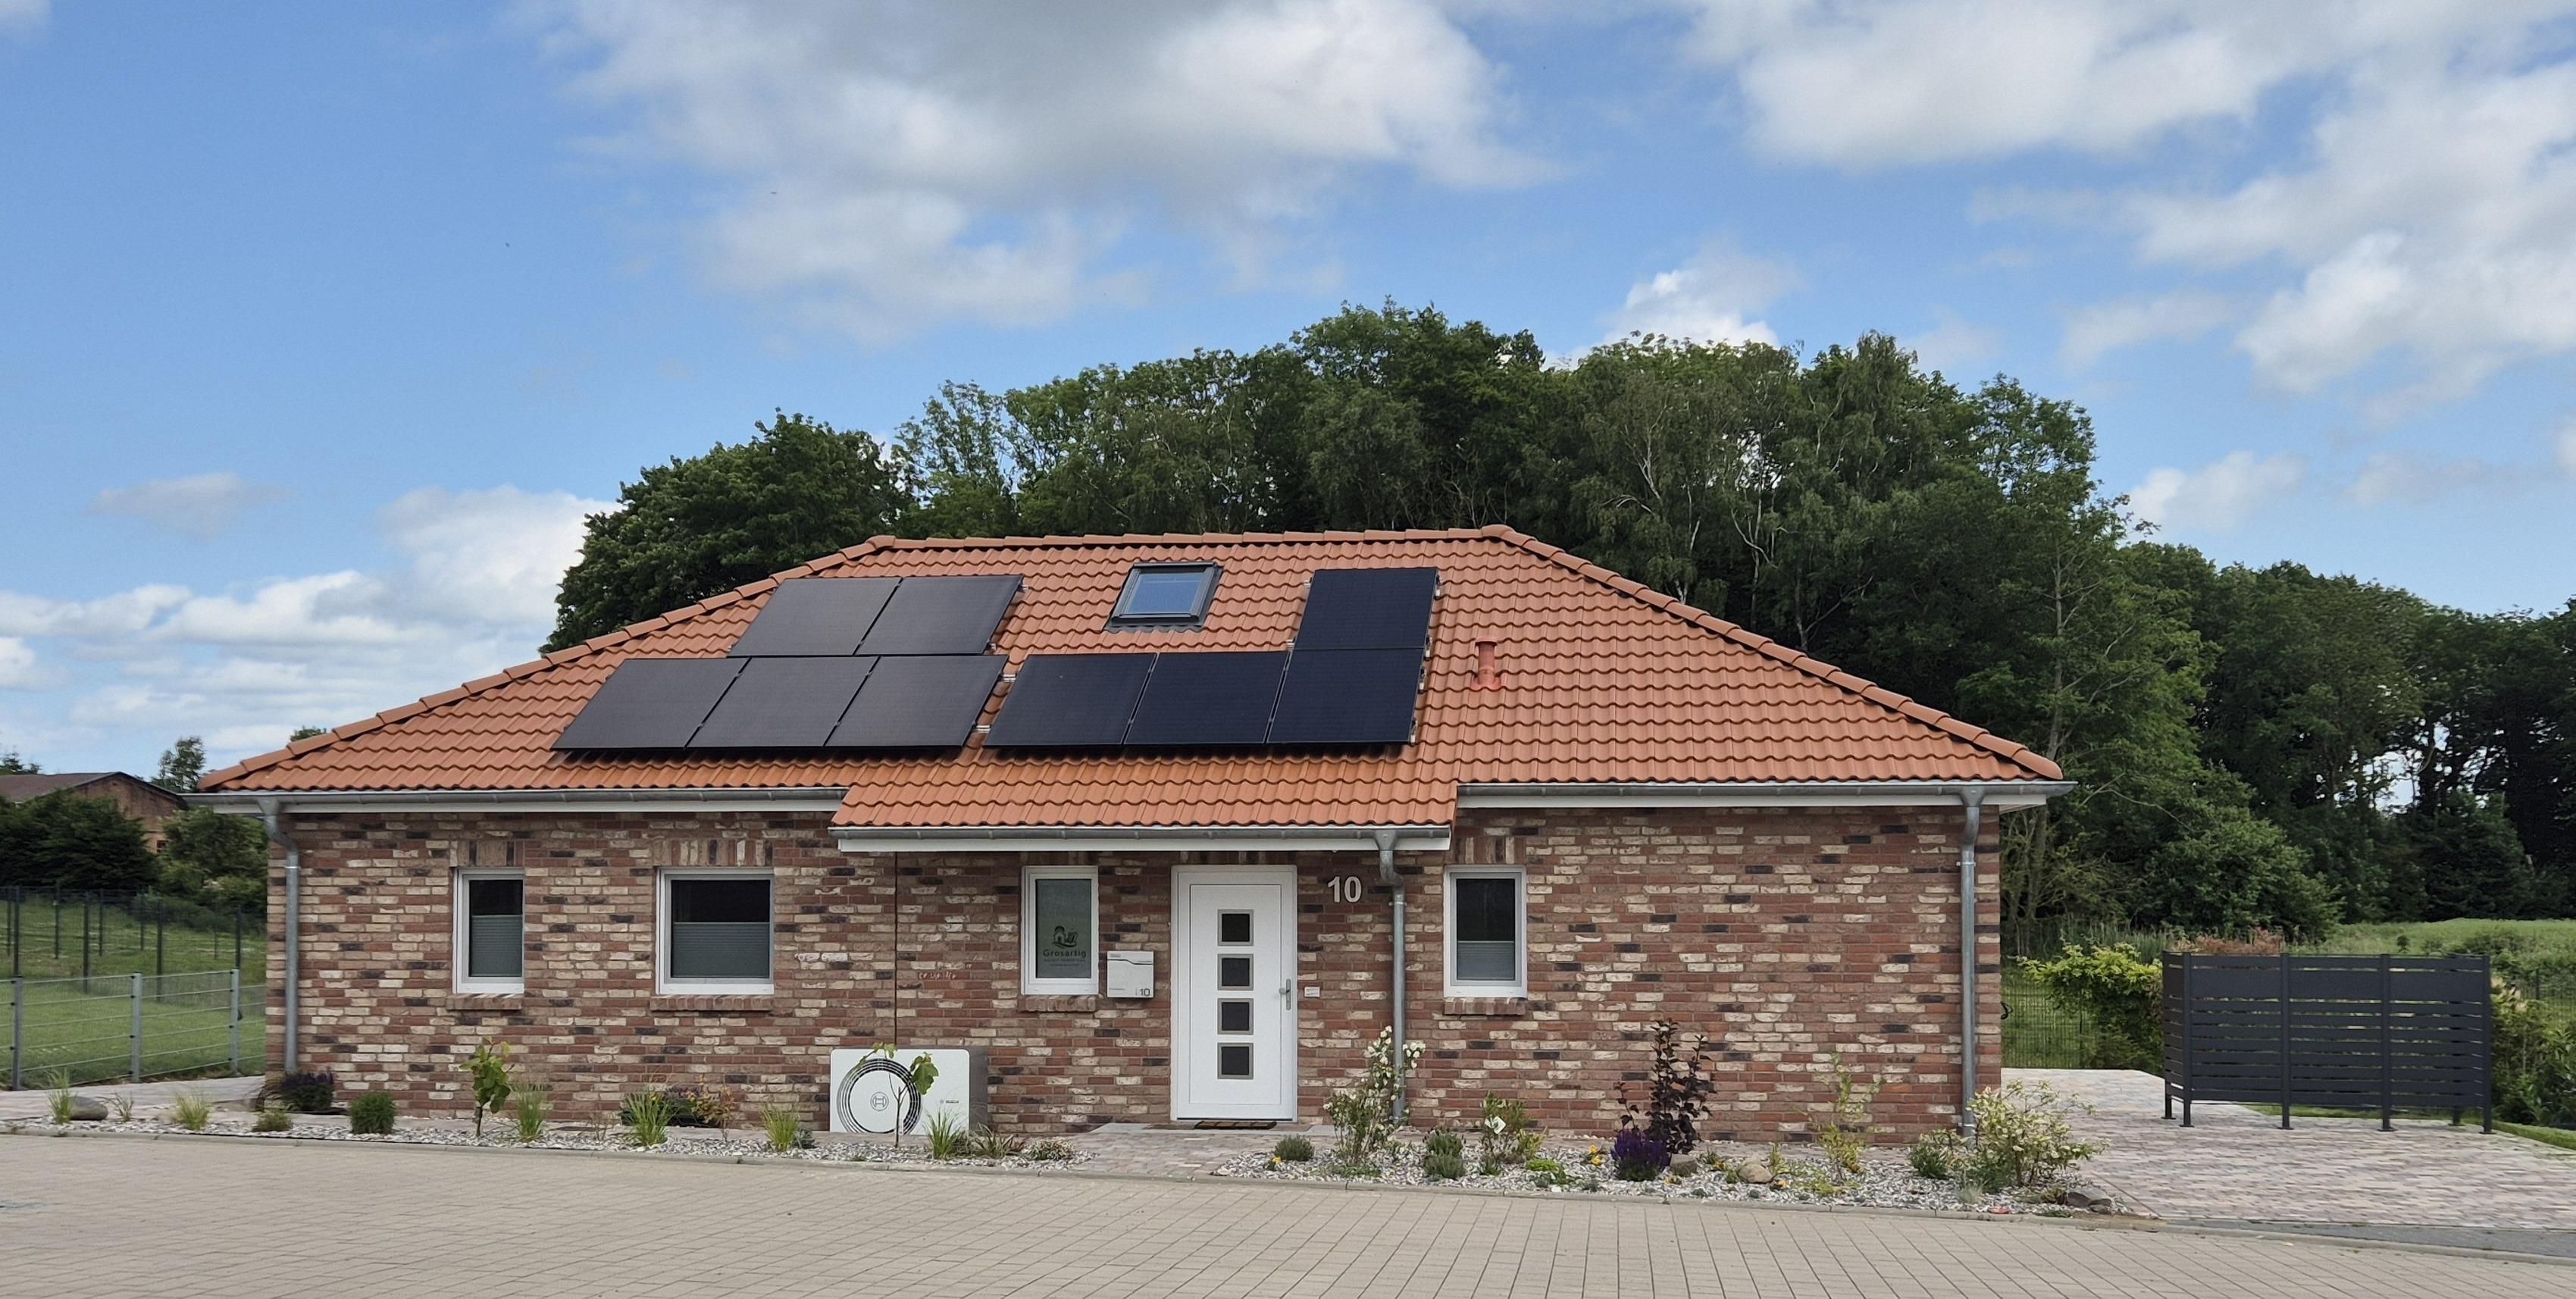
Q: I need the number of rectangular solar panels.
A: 9